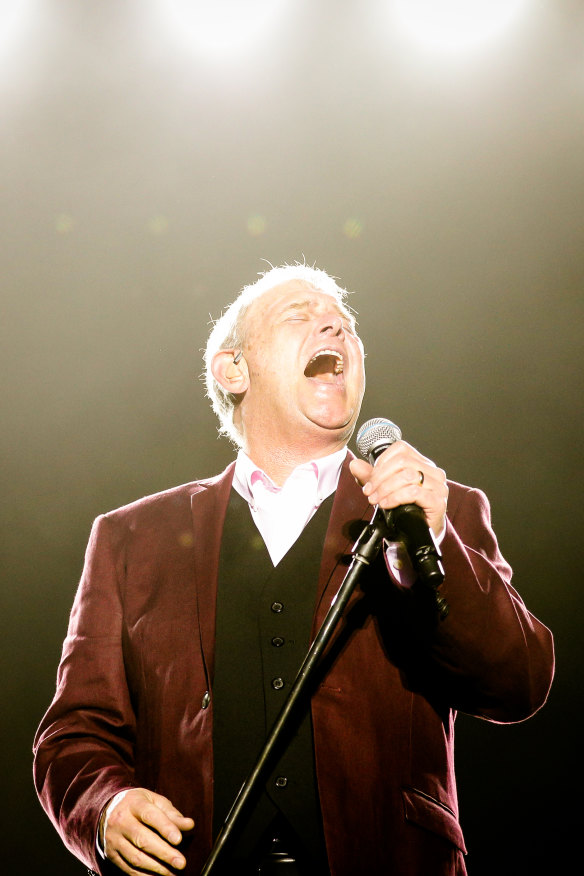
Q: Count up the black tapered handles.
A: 1